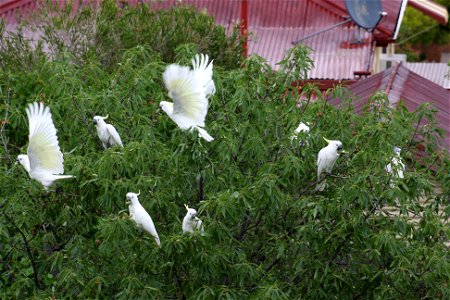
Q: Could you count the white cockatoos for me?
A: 8